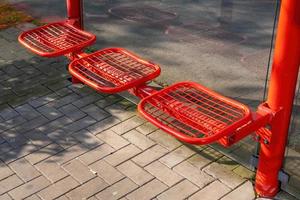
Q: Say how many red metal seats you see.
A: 3